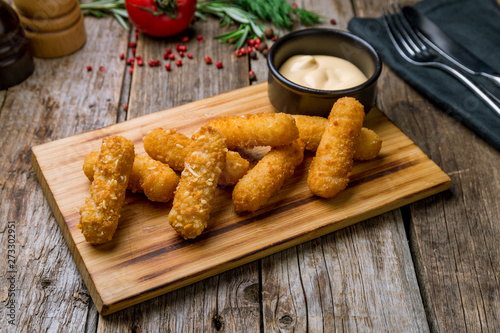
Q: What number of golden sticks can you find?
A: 8